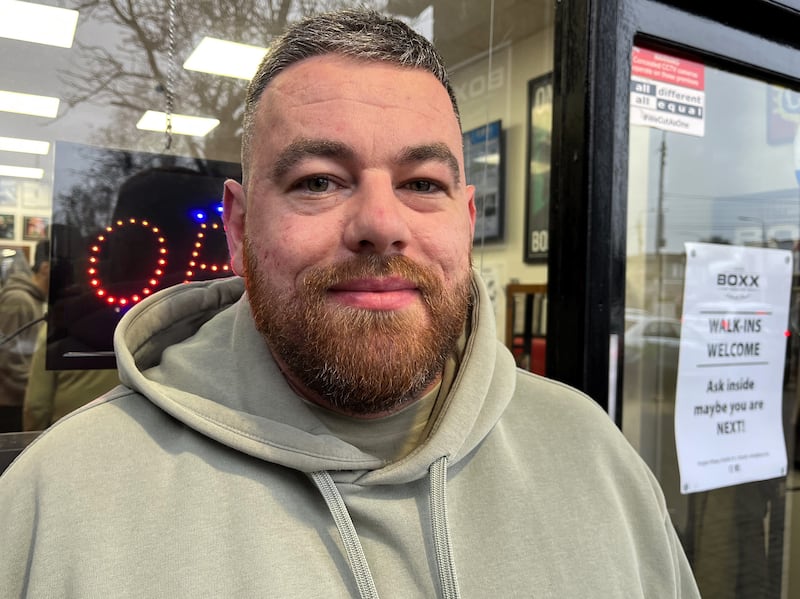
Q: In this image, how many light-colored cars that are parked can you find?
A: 1